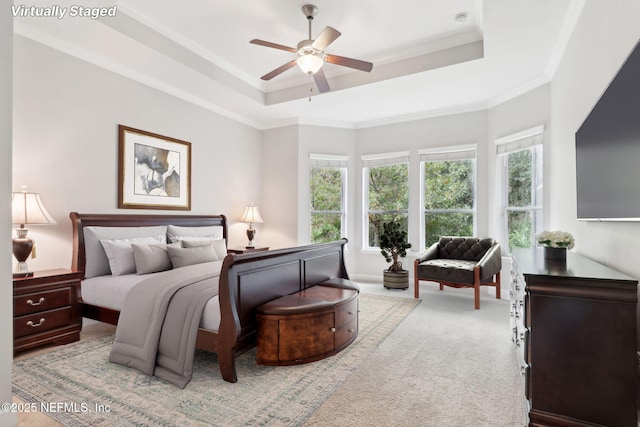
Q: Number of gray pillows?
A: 3